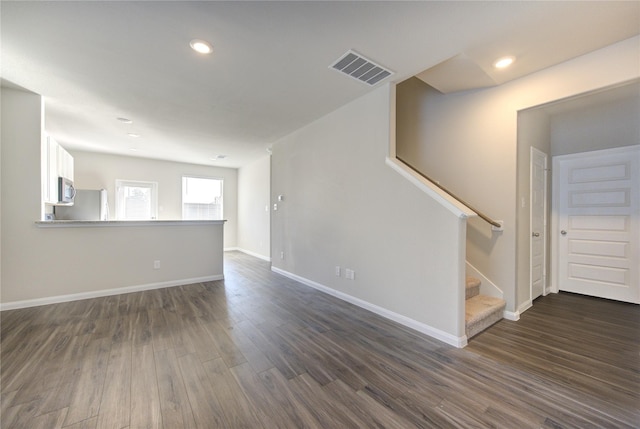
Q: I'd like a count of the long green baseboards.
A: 0